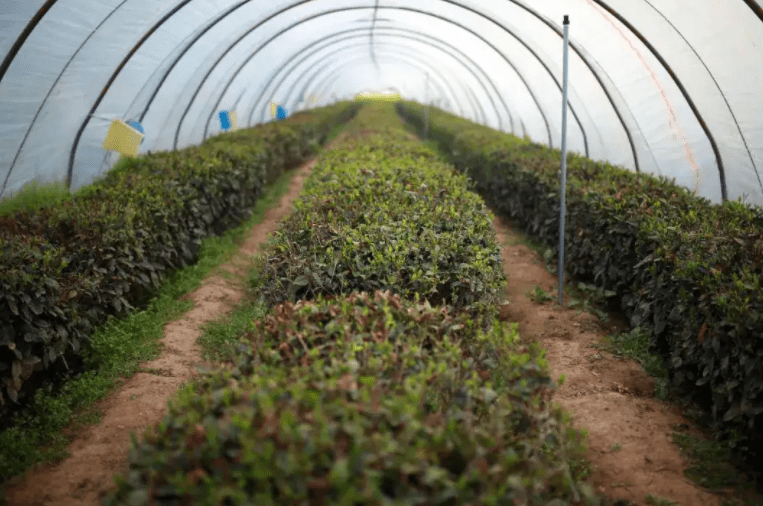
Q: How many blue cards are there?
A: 3